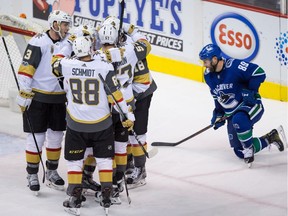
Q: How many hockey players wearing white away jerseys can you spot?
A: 5